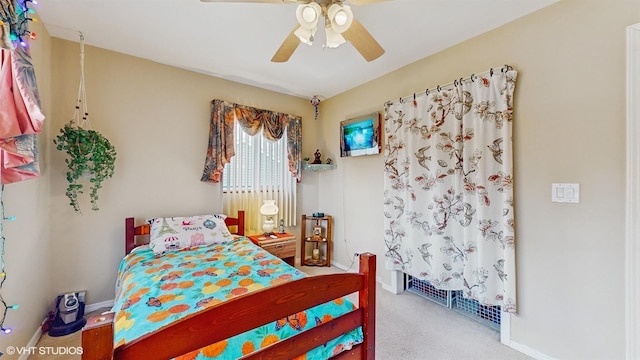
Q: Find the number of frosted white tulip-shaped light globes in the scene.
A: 4